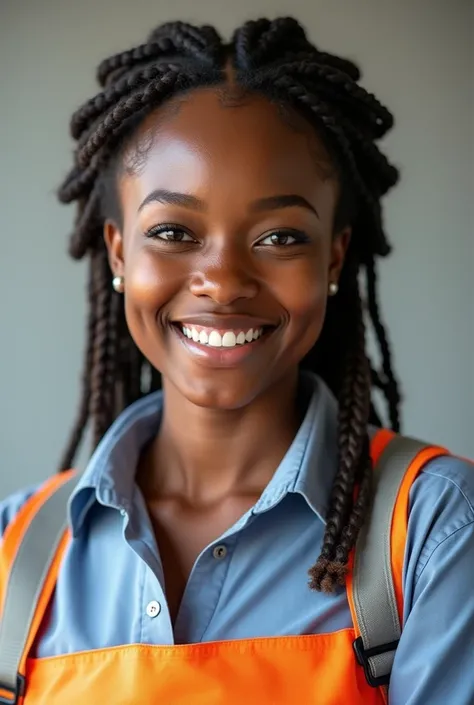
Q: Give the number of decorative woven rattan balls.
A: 0